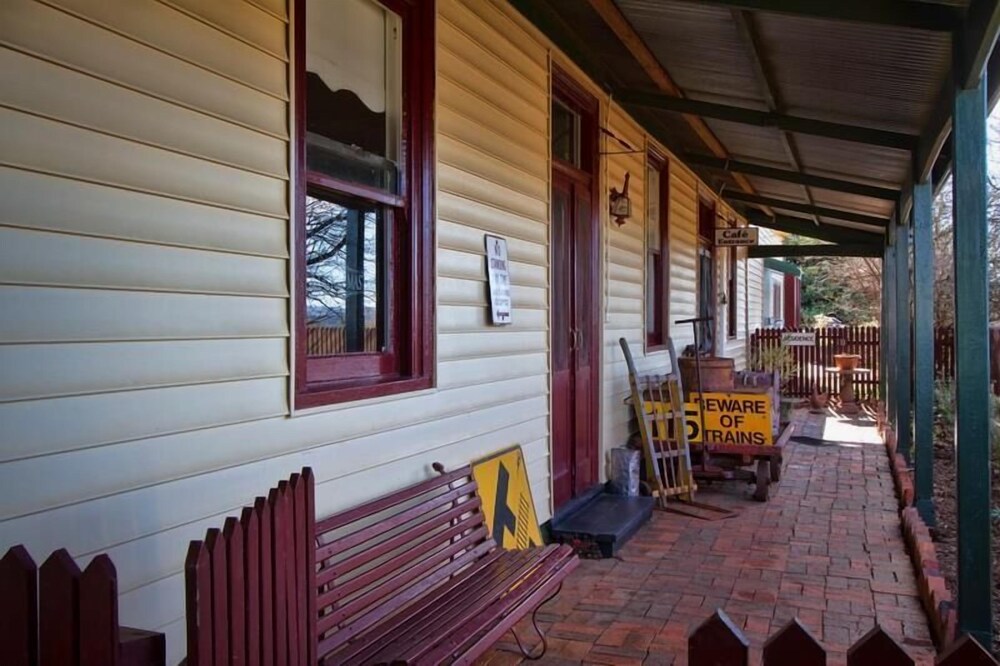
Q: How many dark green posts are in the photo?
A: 5